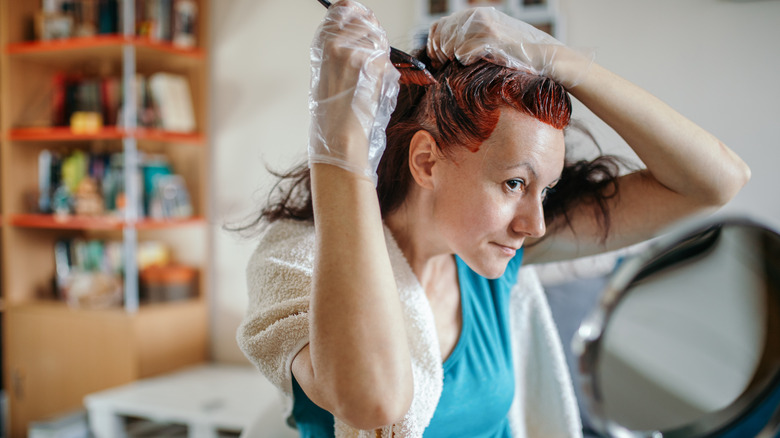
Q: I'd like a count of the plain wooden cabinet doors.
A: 2